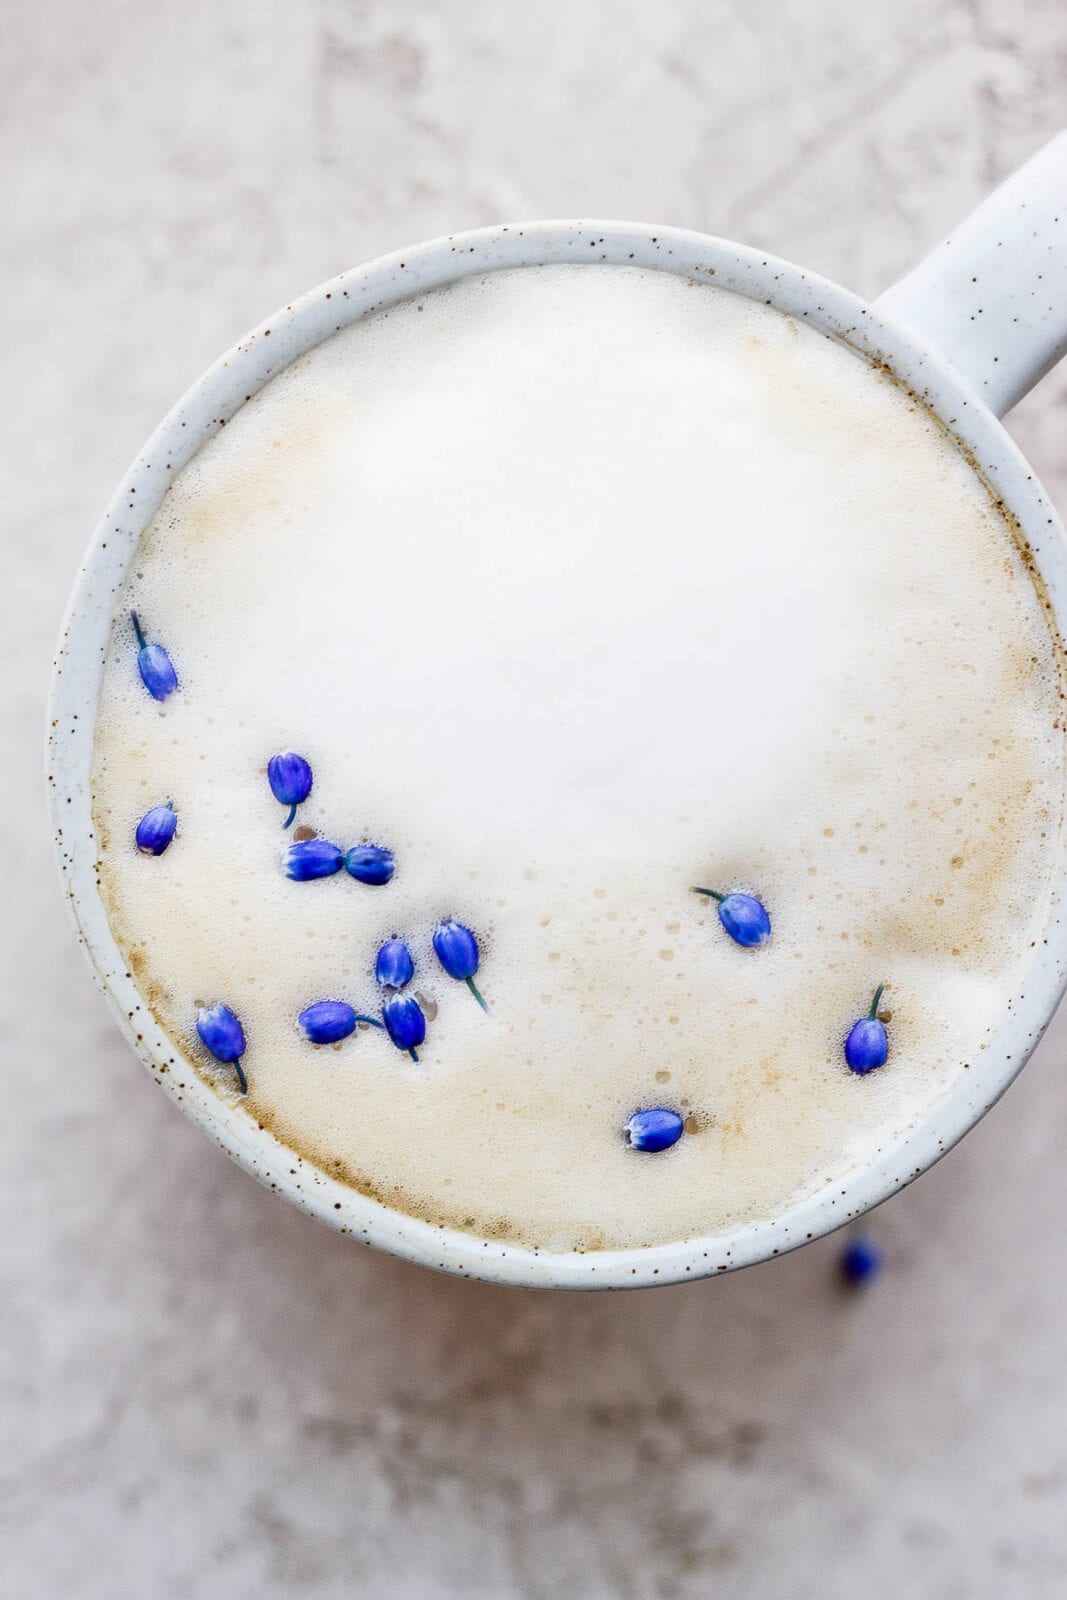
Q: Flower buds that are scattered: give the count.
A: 14